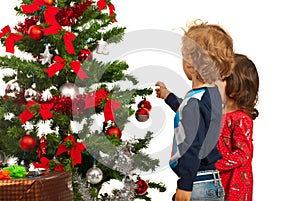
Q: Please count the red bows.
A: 9